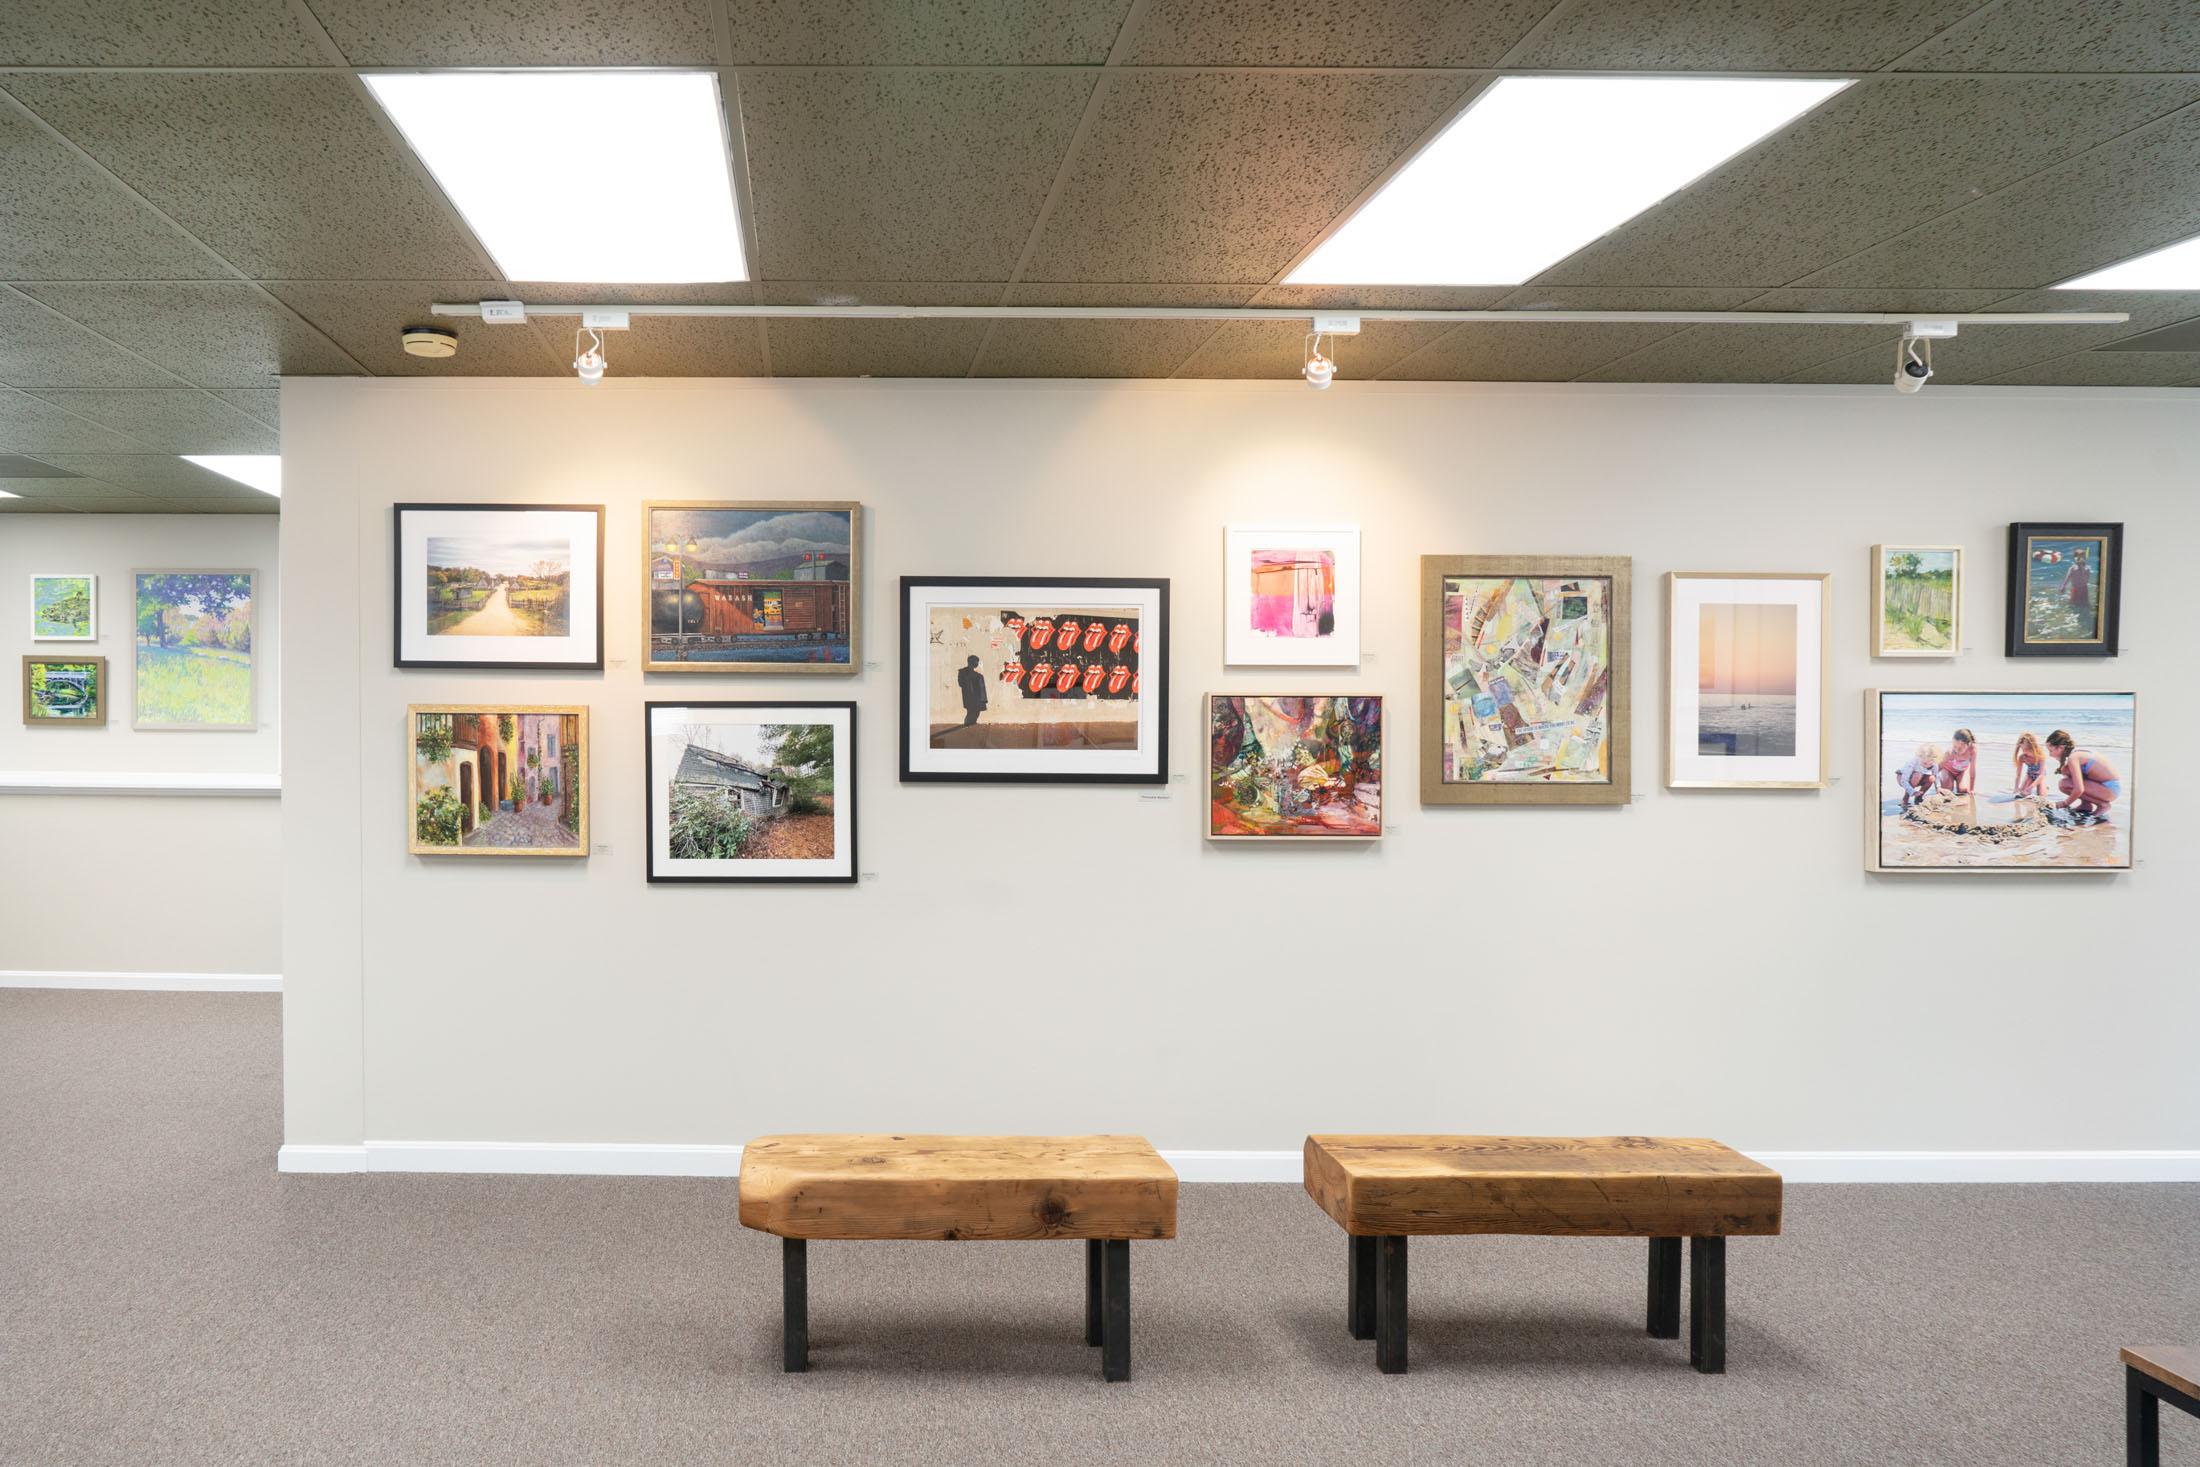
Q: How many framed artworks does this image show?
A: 15